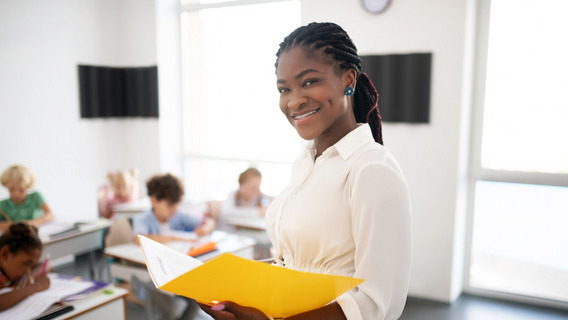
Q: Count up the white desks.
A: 5